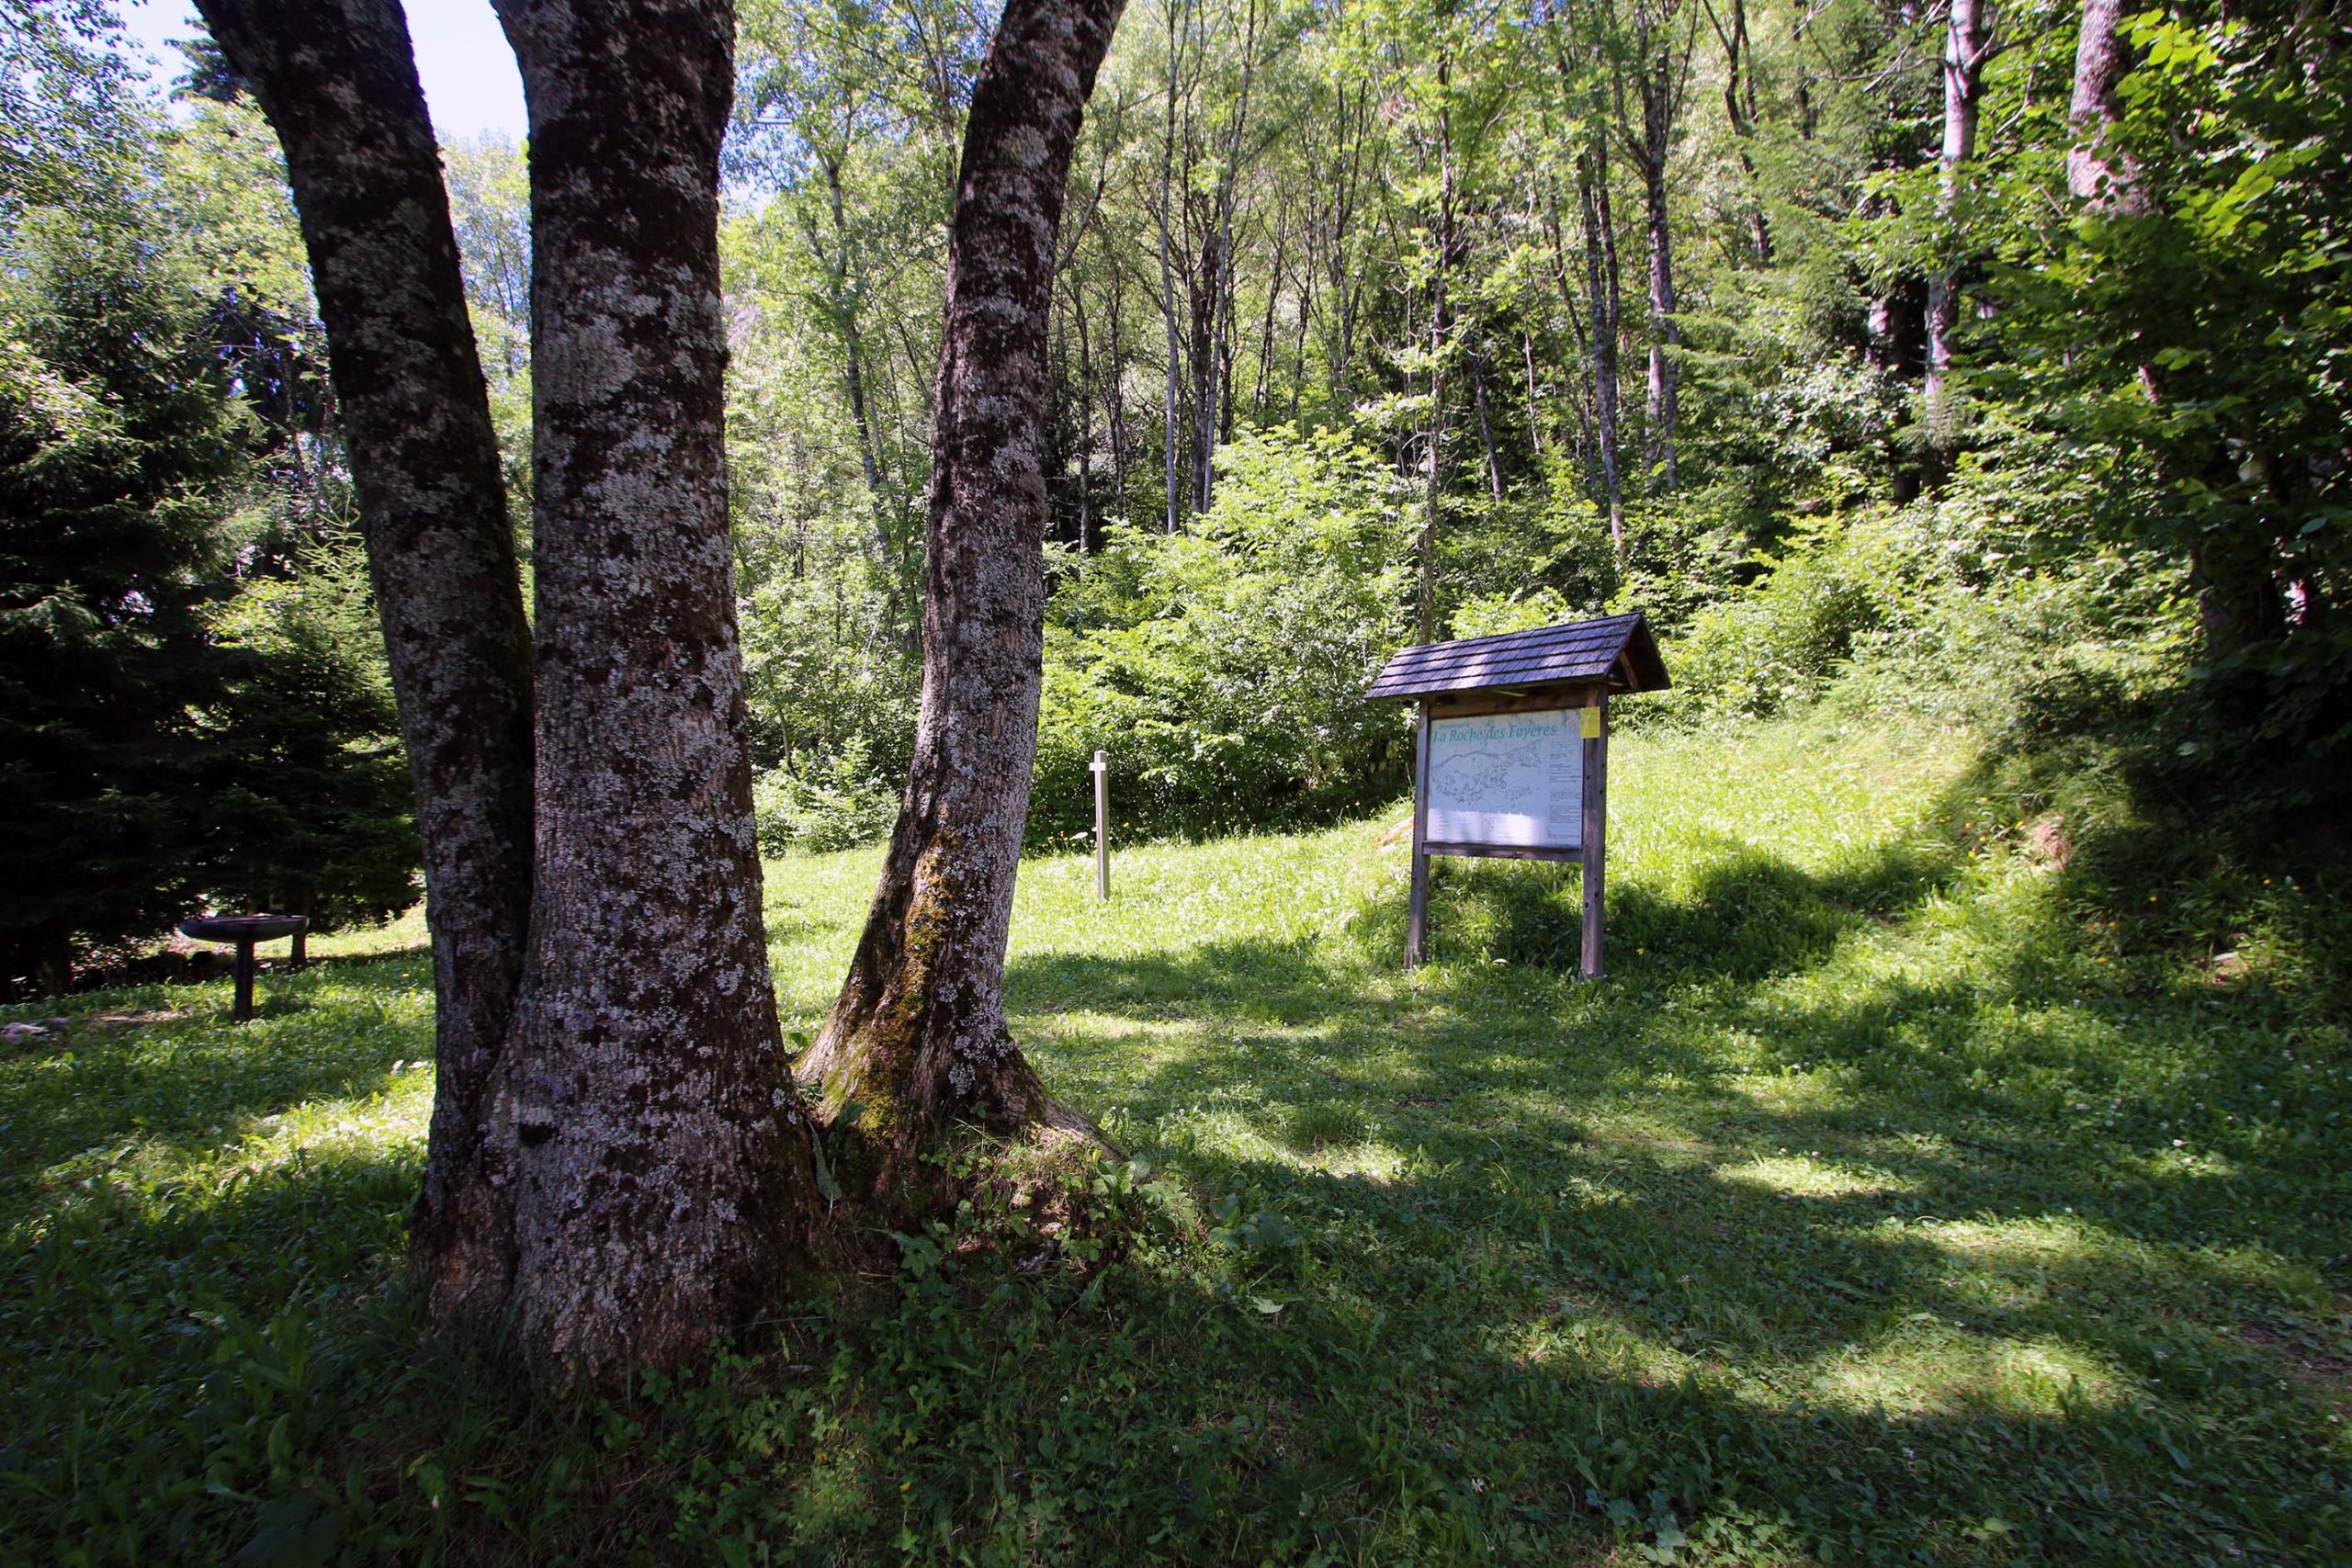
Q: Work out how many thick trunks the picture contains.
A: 3